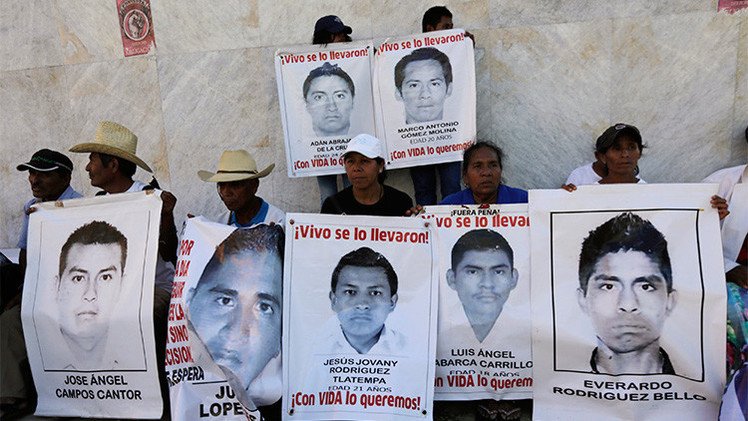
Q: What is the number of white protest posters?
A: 7